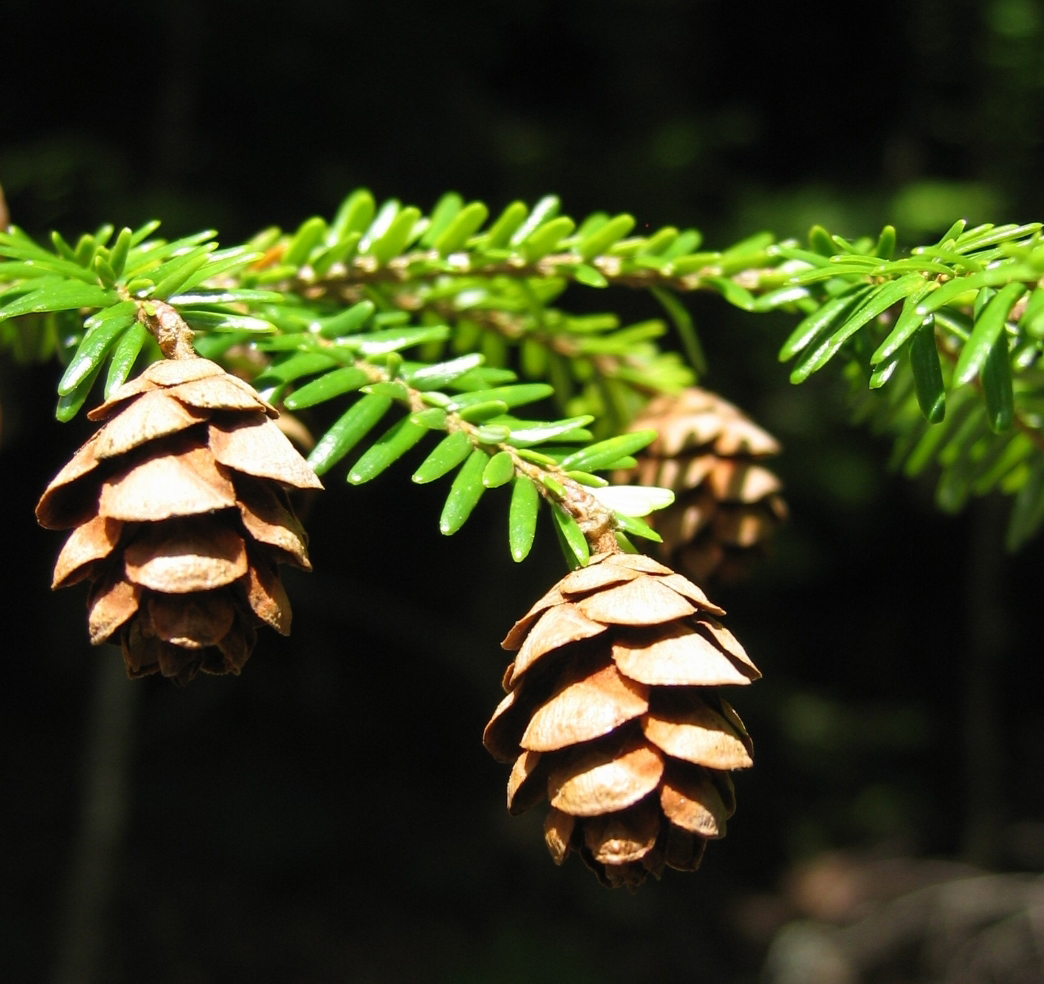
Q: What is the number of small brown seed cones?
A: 3